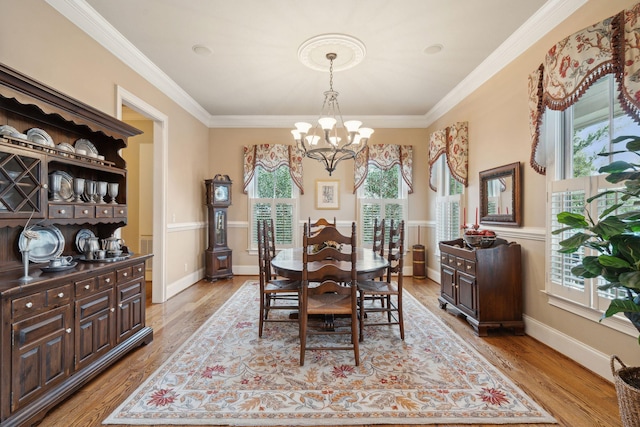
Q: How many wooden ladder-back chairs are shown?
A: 6